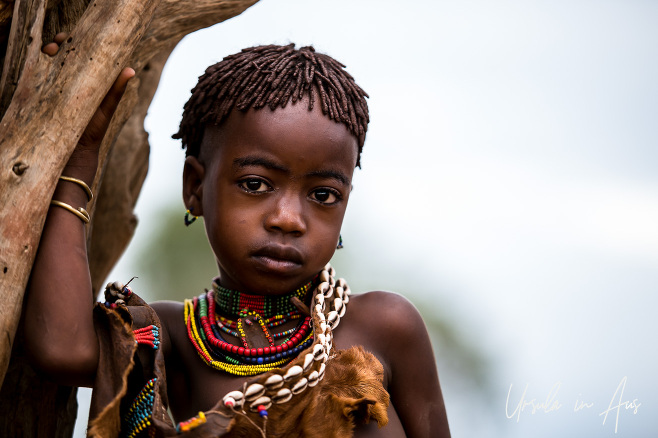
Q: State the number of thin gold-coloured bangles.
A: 2